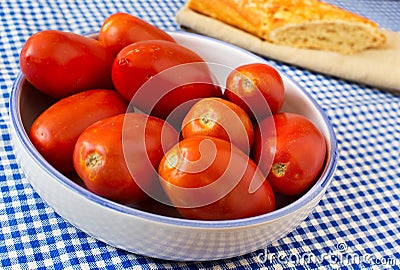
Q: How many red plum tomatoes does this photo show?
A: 9